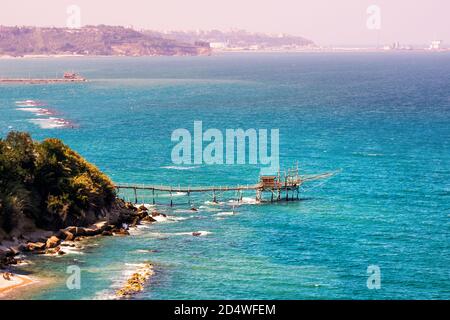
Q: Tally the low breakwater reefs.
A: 4